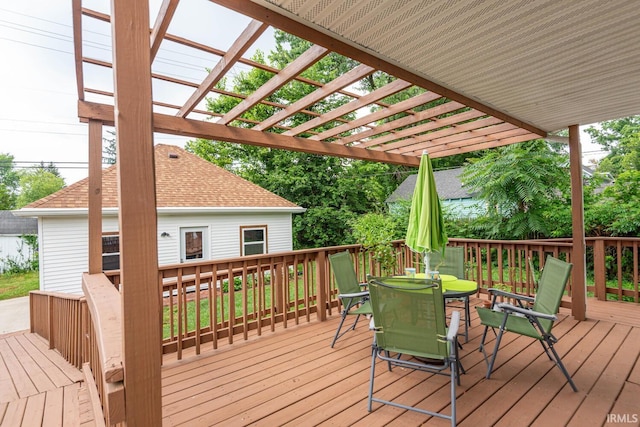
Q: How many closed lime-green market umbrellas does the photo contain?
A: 1